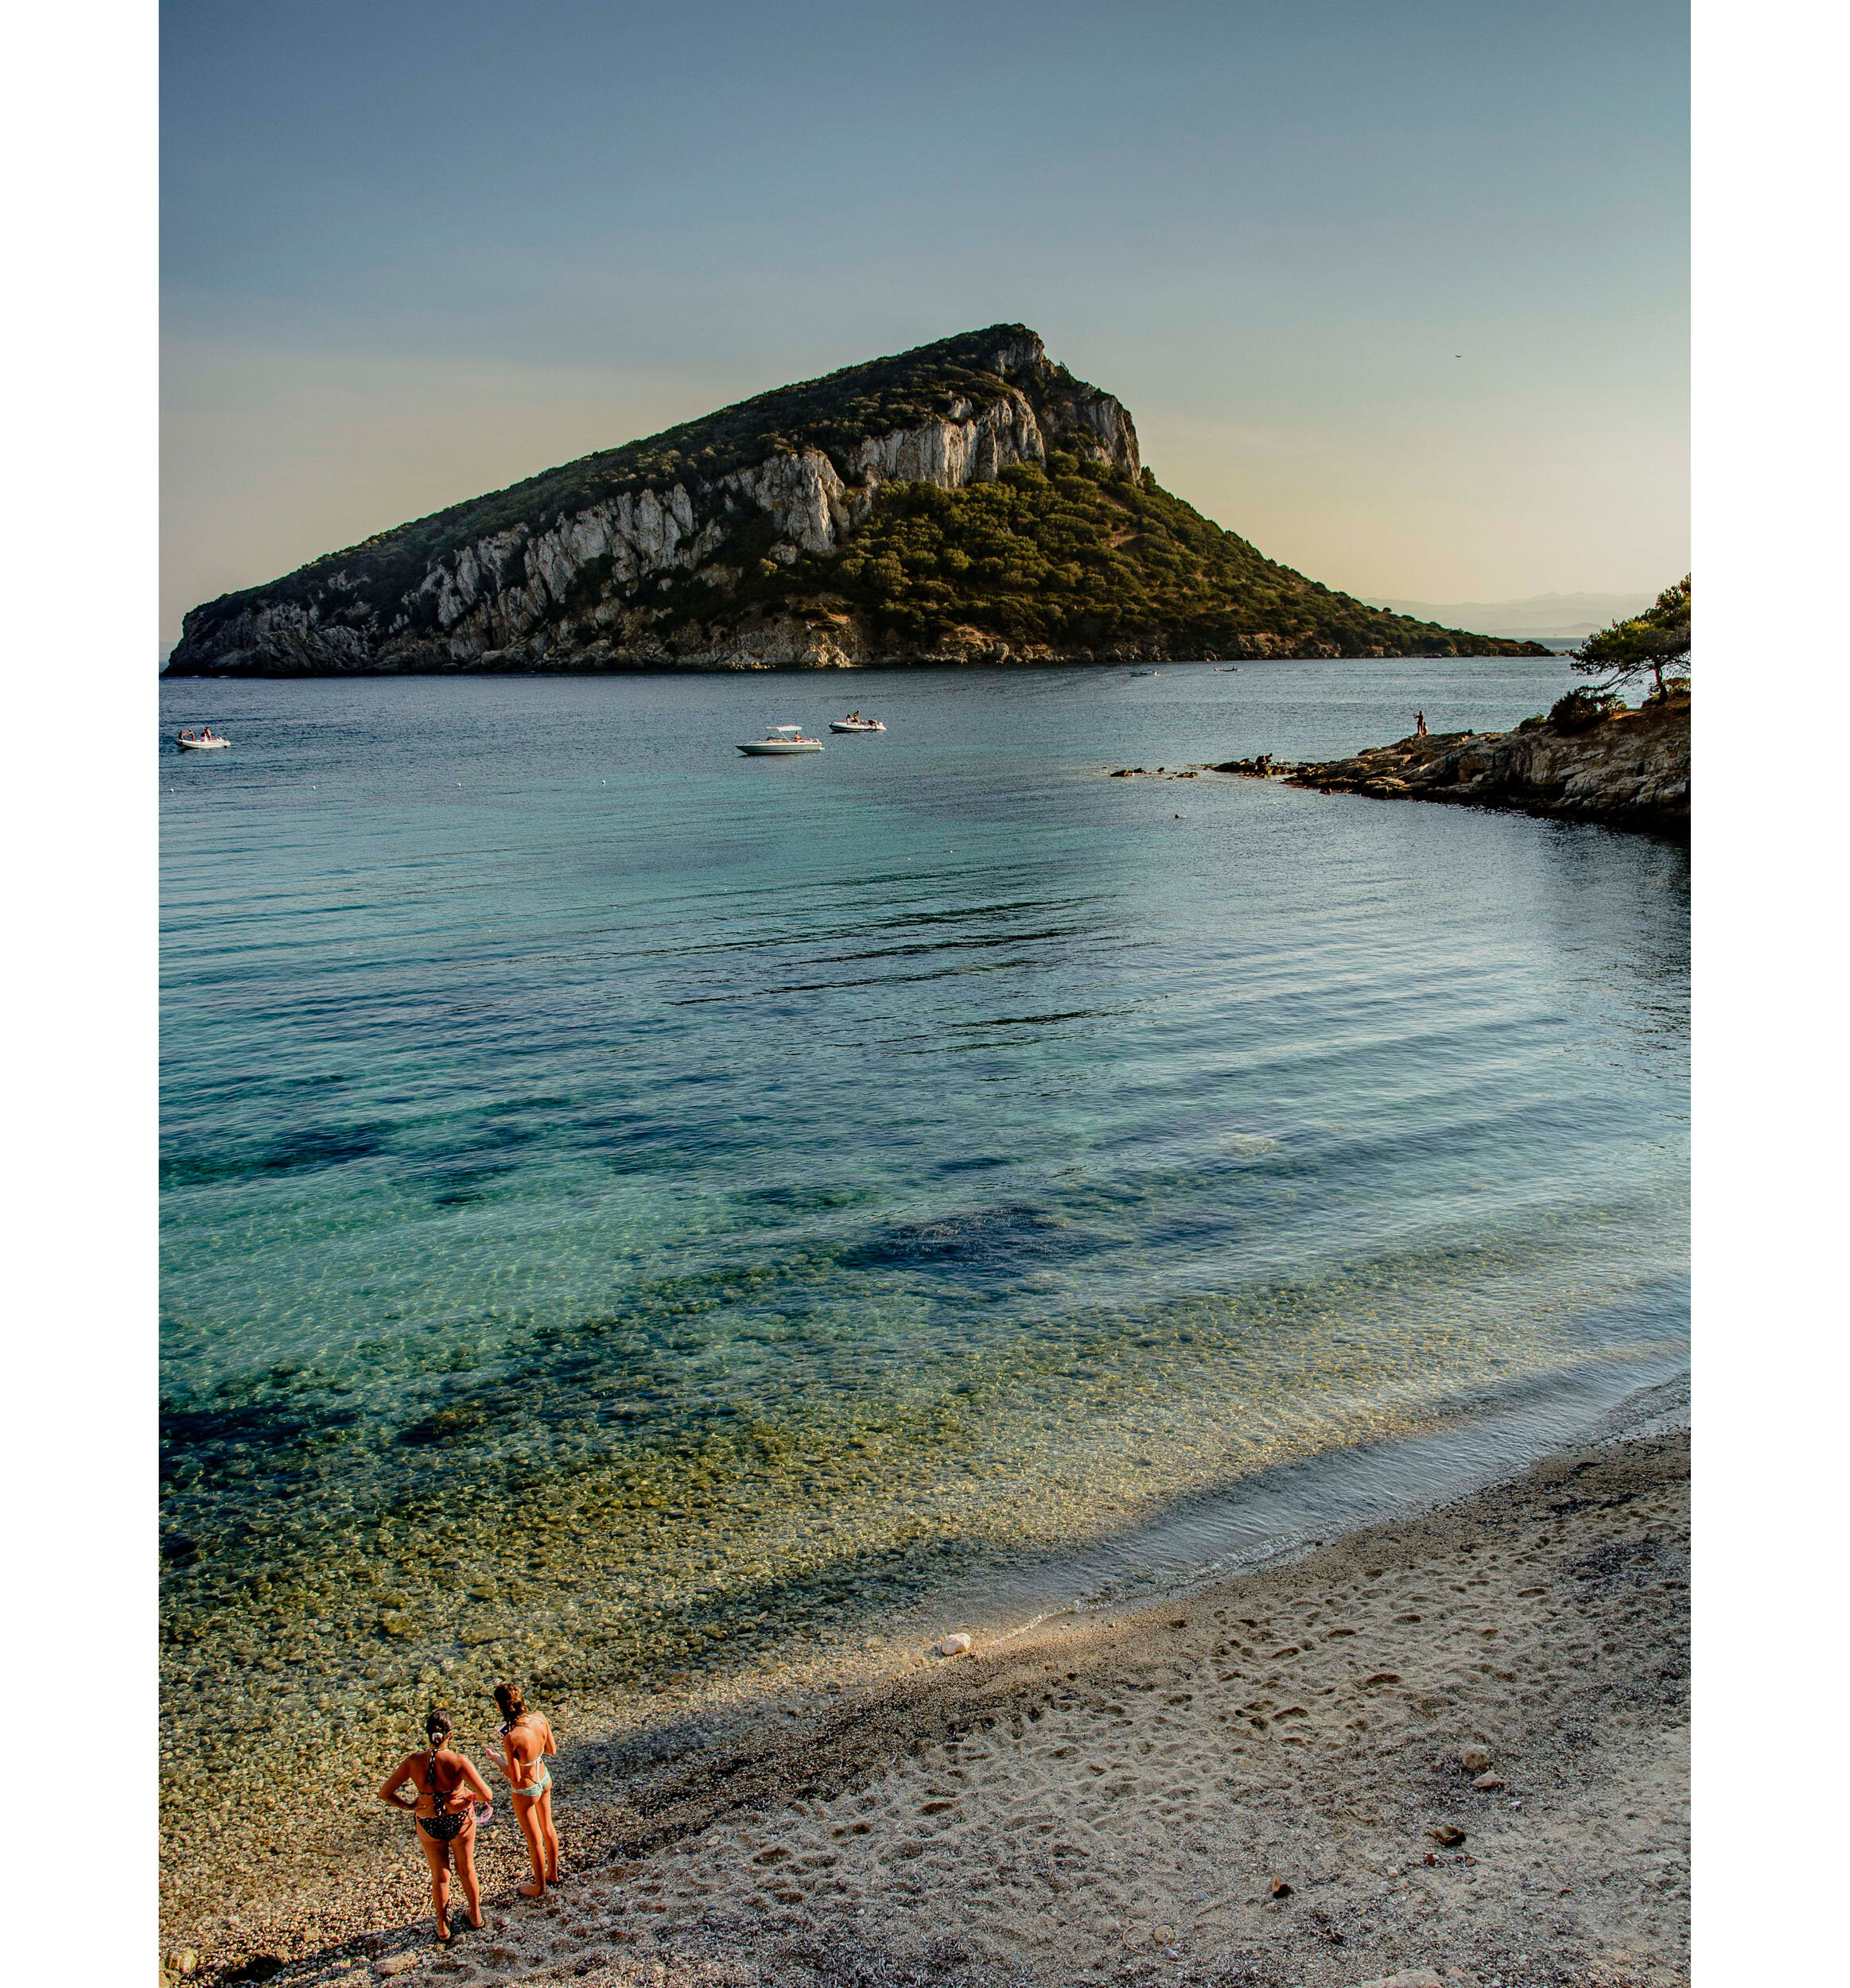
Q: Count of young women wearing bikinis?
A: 2